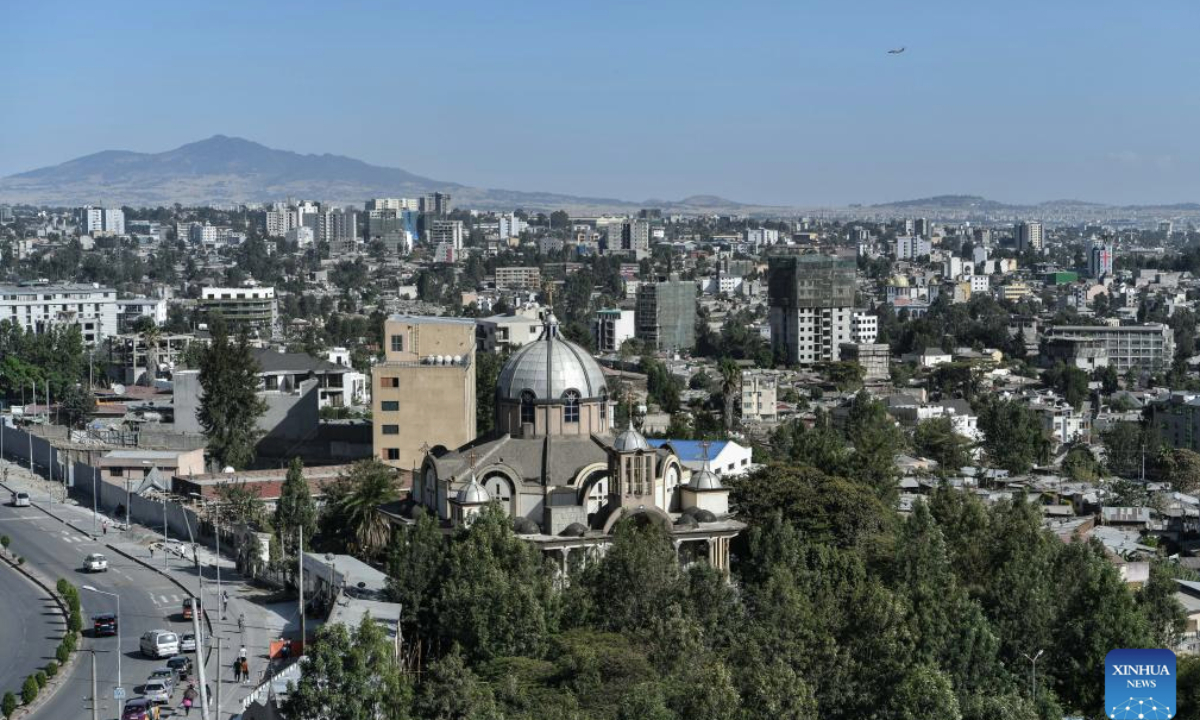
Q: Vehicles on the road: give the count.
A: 10